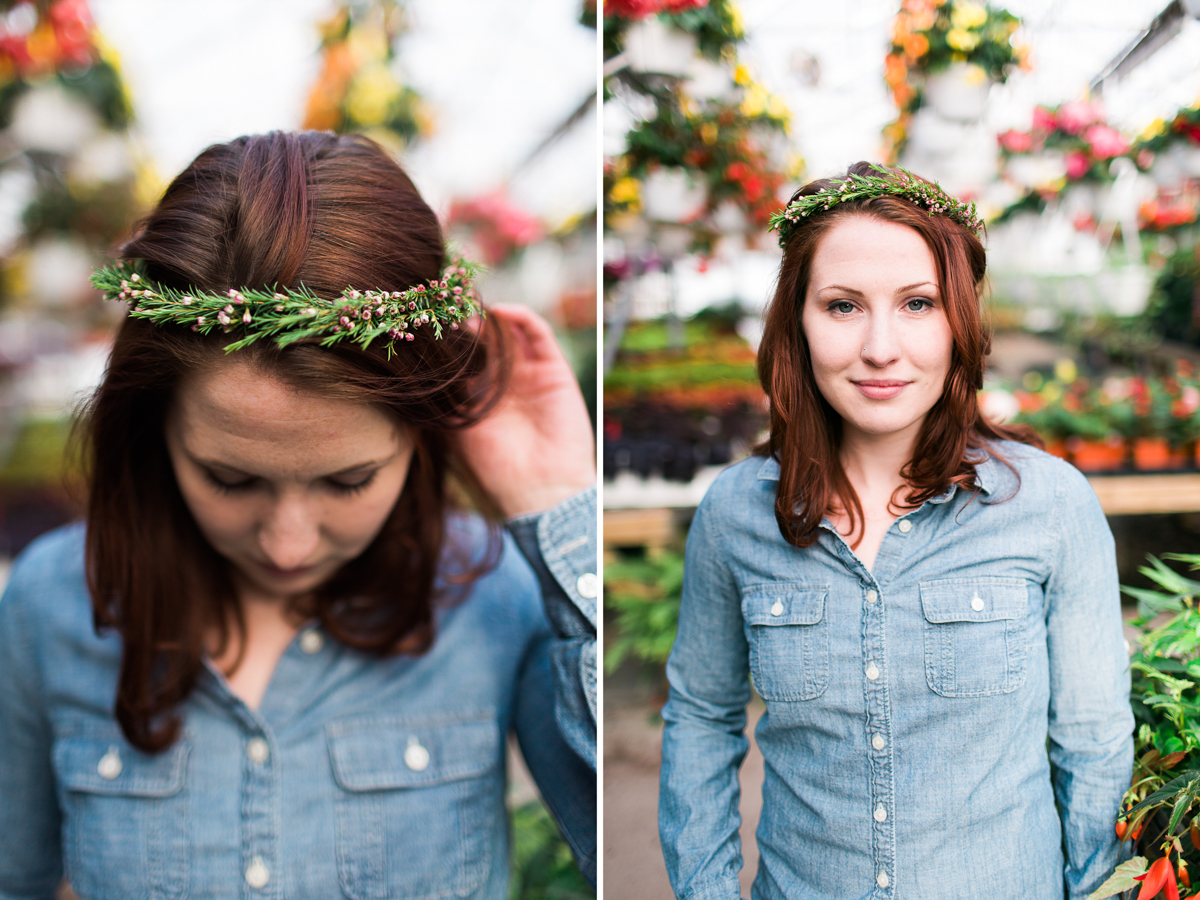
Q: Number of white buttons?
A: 14